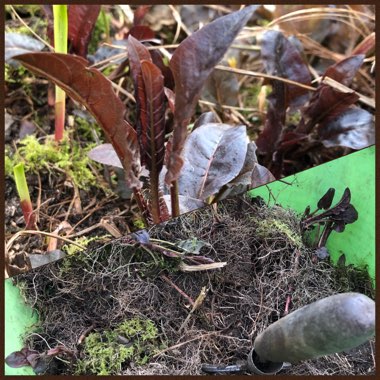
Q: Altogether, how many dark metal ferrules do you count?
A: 1